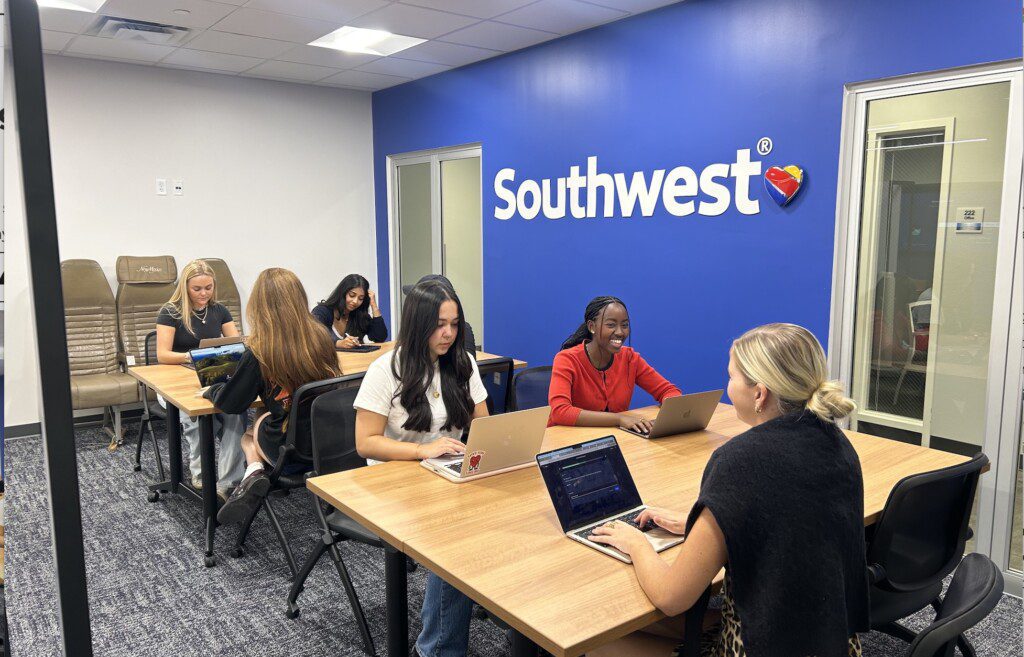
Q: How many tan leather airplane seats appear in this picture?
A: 3